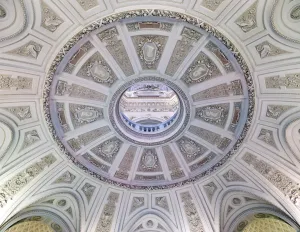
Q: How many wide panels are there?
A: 8